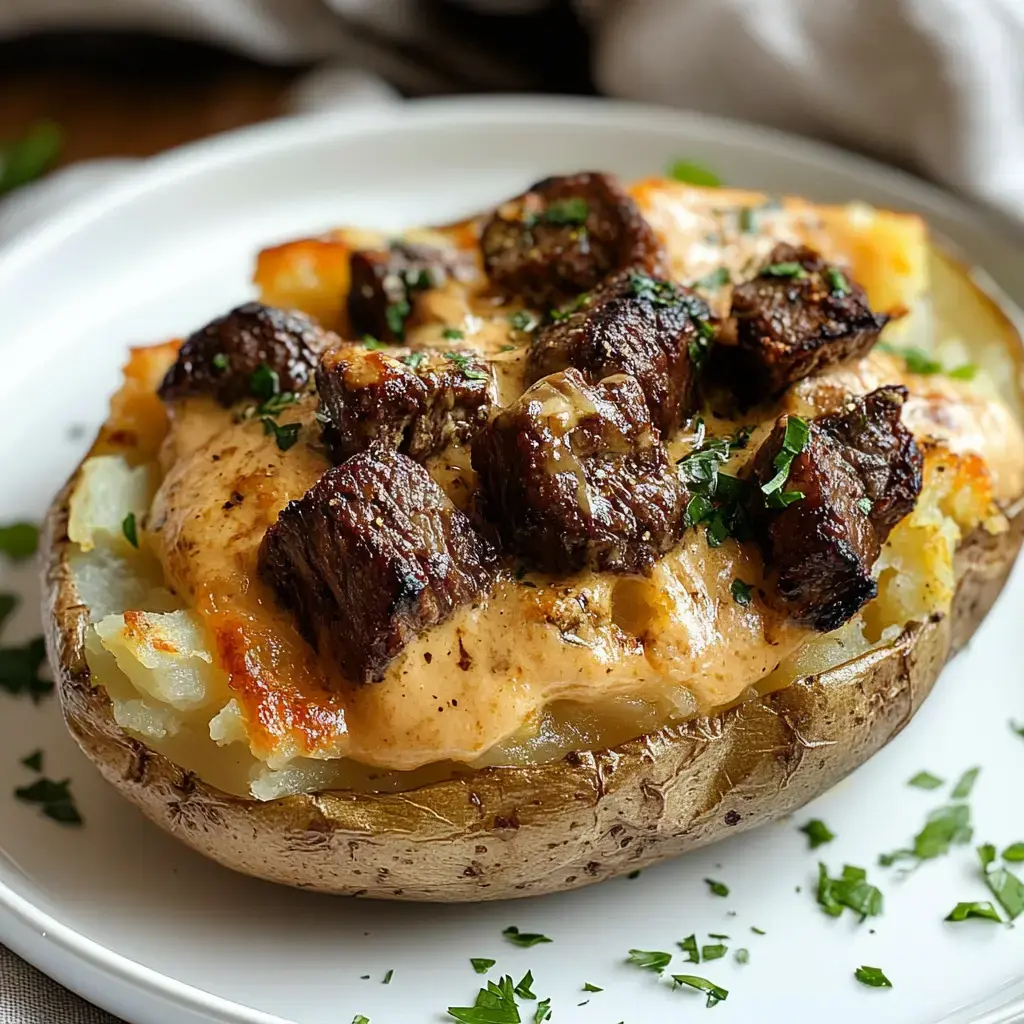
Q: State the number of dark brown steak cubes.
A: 9